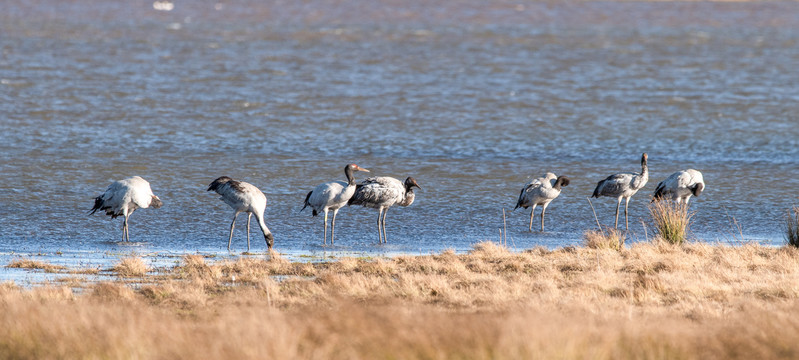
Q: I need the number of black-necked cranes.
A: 7